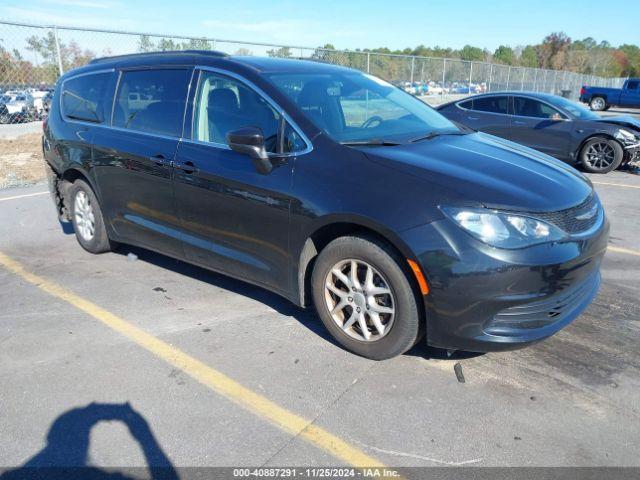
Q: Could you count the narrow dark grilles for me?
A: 2